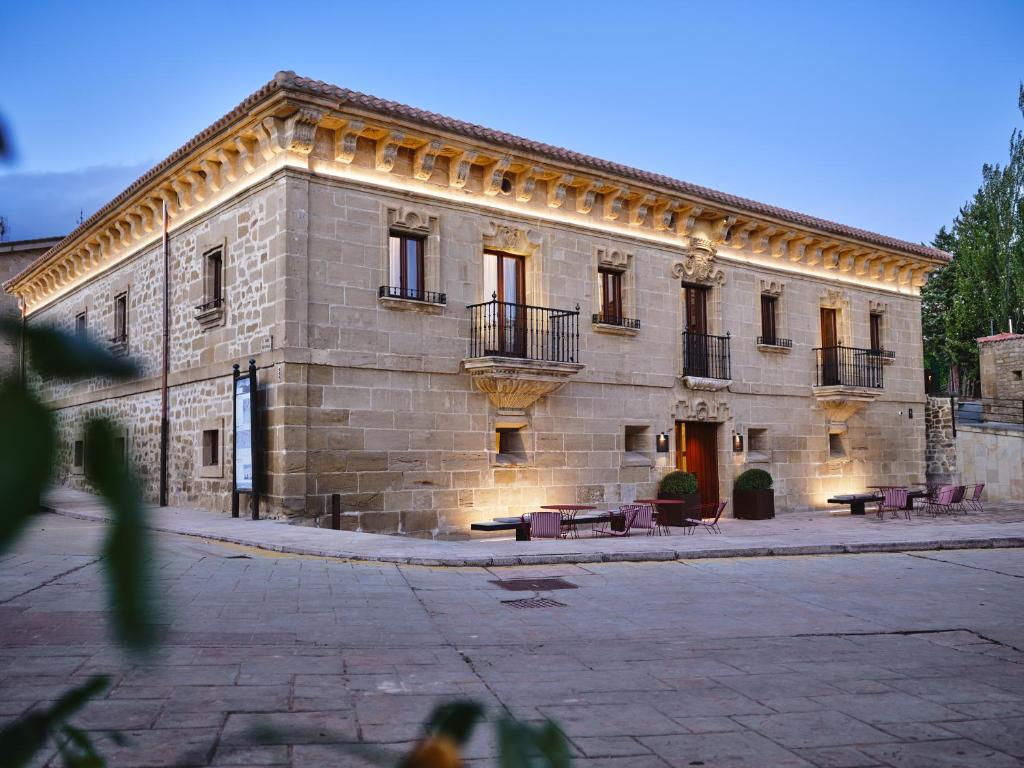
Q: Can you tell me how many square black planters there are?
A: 2